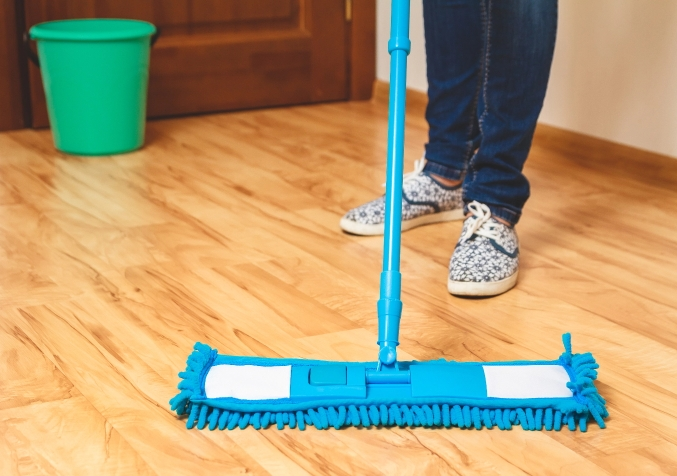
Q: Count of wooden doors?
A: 1